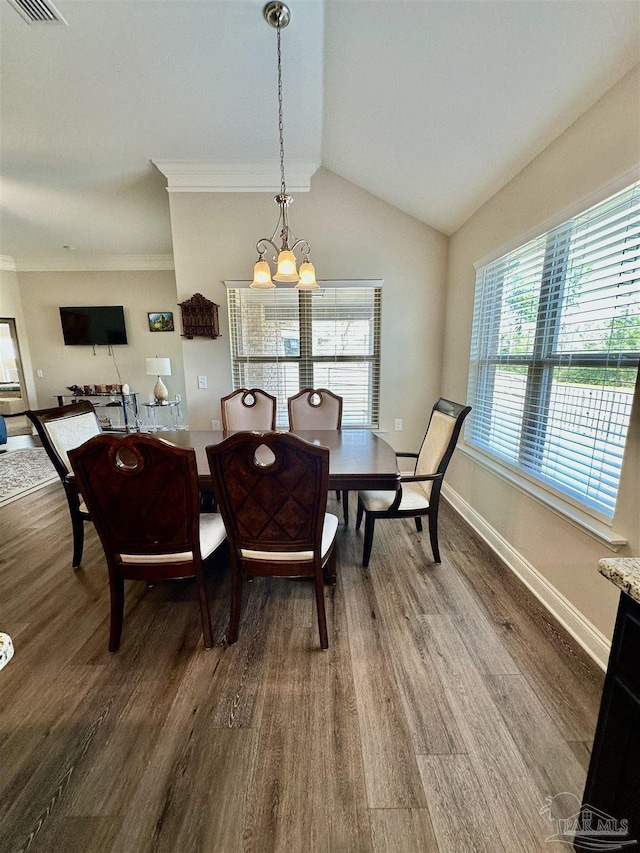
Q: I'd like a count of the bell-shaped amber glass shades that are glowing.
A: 3